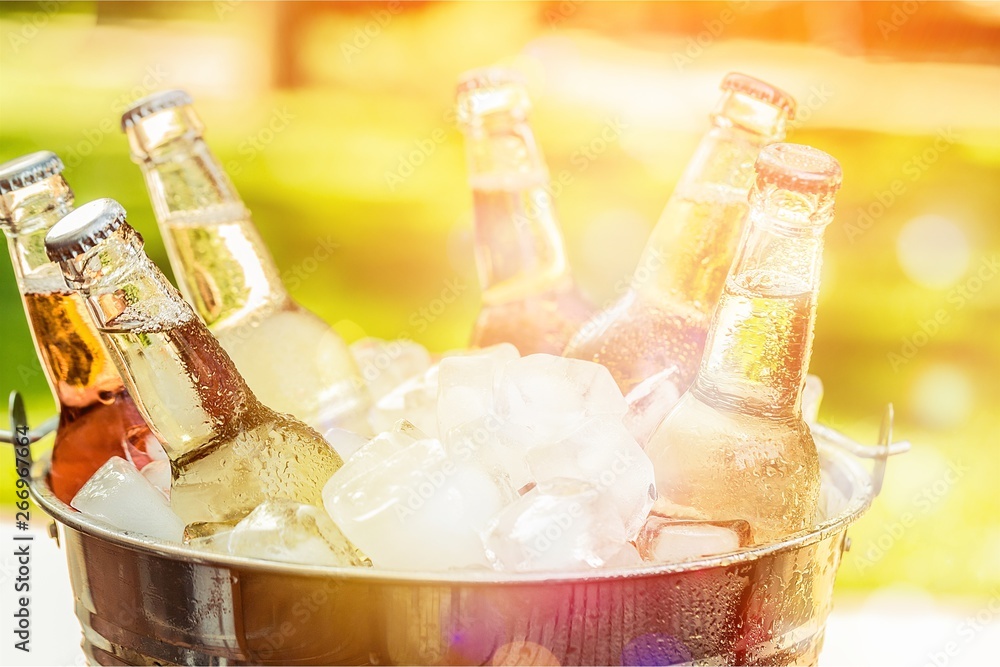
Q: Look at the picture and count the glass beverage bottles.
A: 6